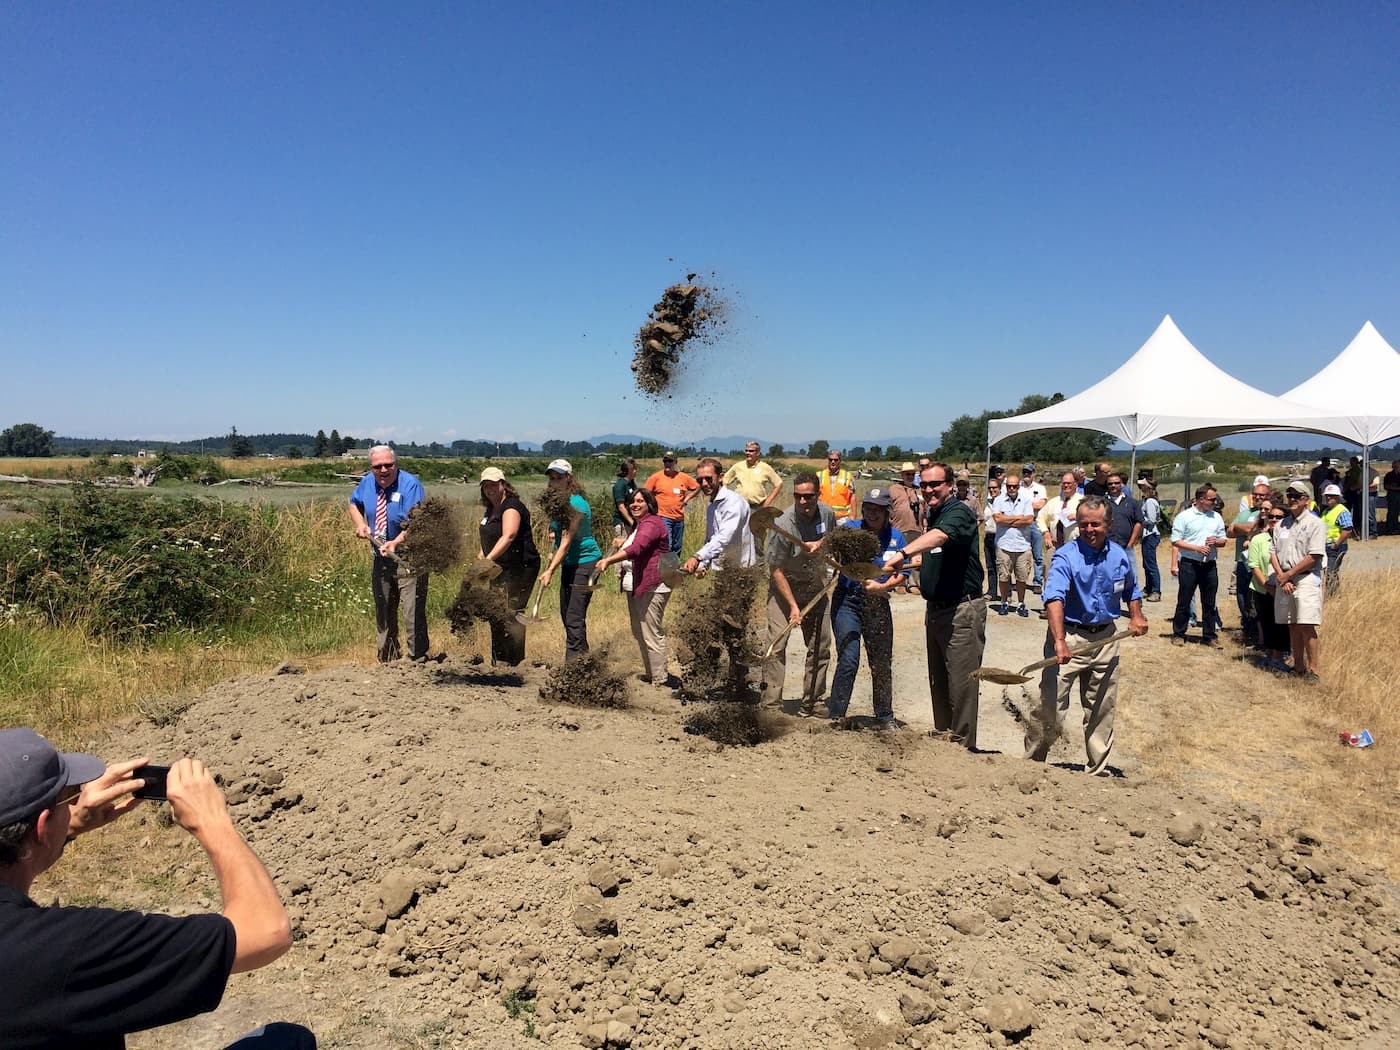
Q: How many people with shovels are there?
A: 9